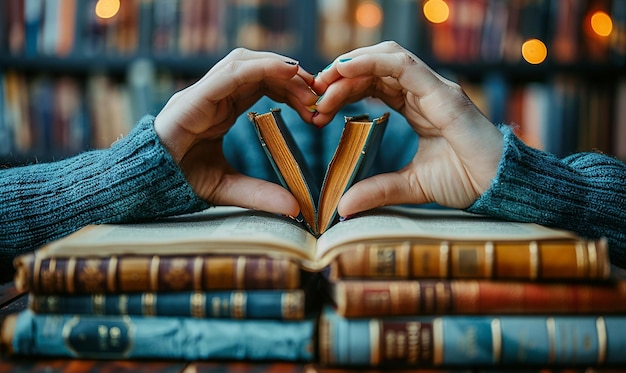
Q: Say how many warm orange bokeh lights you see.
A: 5